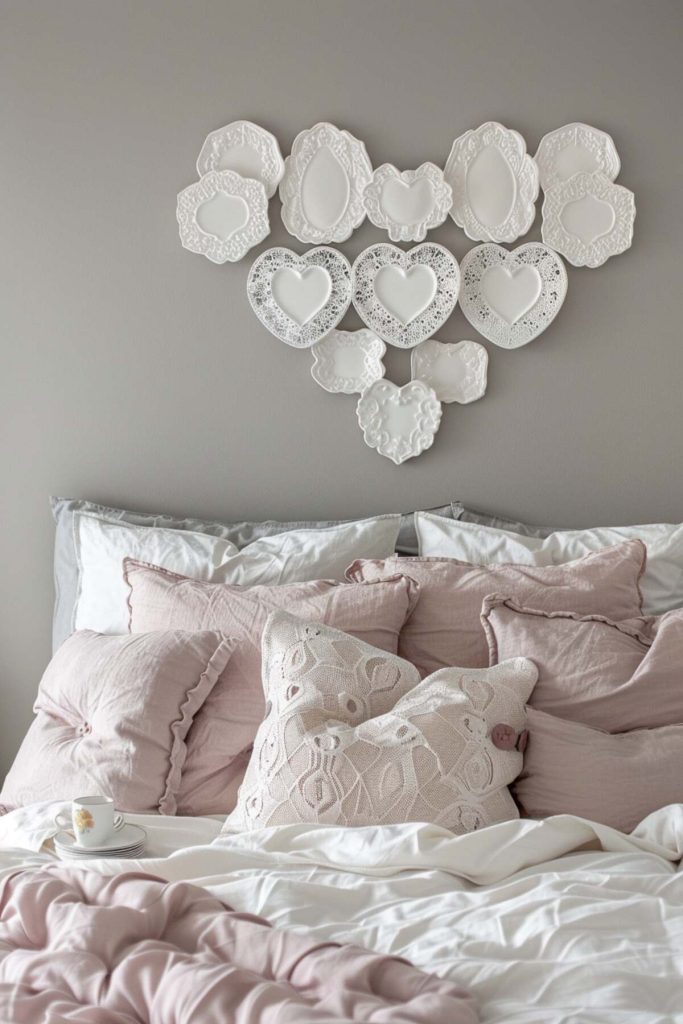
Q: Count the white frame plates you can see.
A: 13